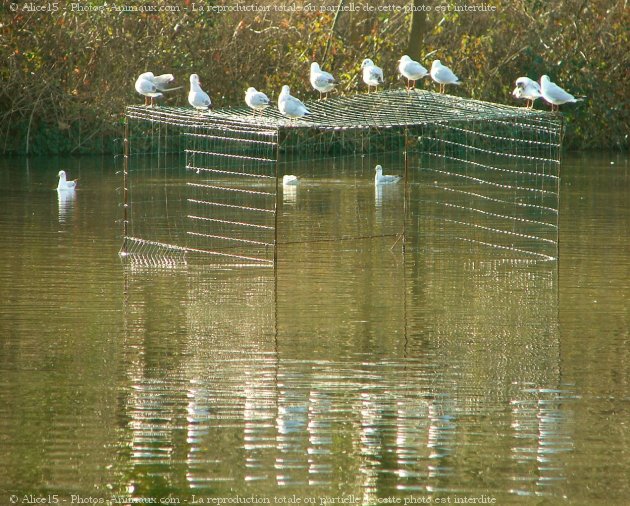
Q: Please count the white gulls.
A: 13